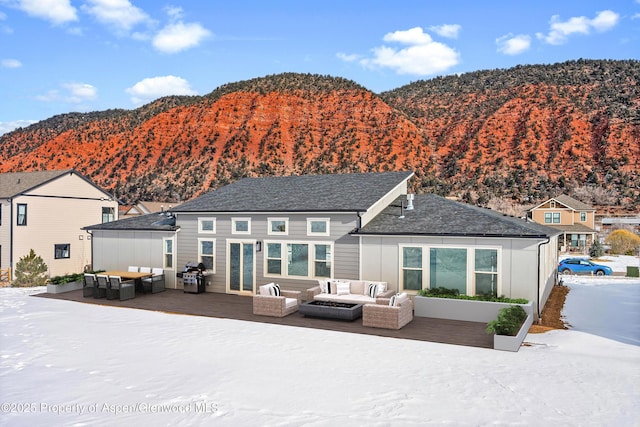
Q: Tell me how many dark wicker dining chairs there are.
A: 6